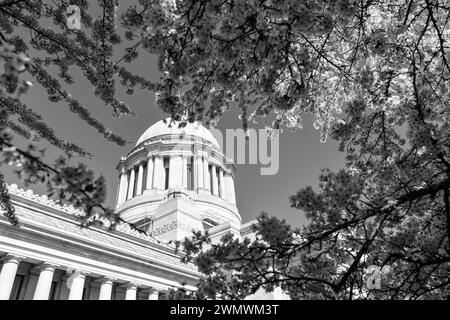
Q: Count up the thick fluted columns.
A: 6